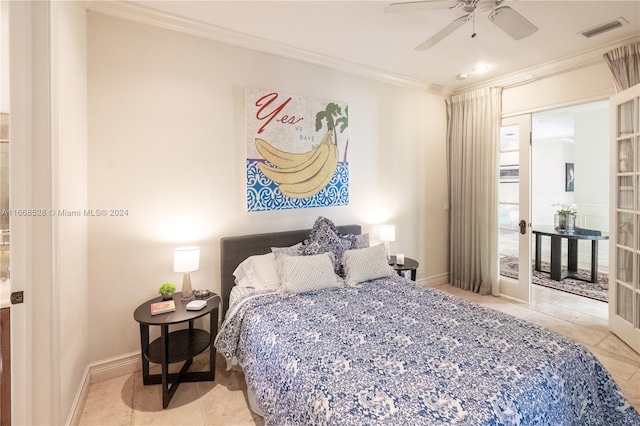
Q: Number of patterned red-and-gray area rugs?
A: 1